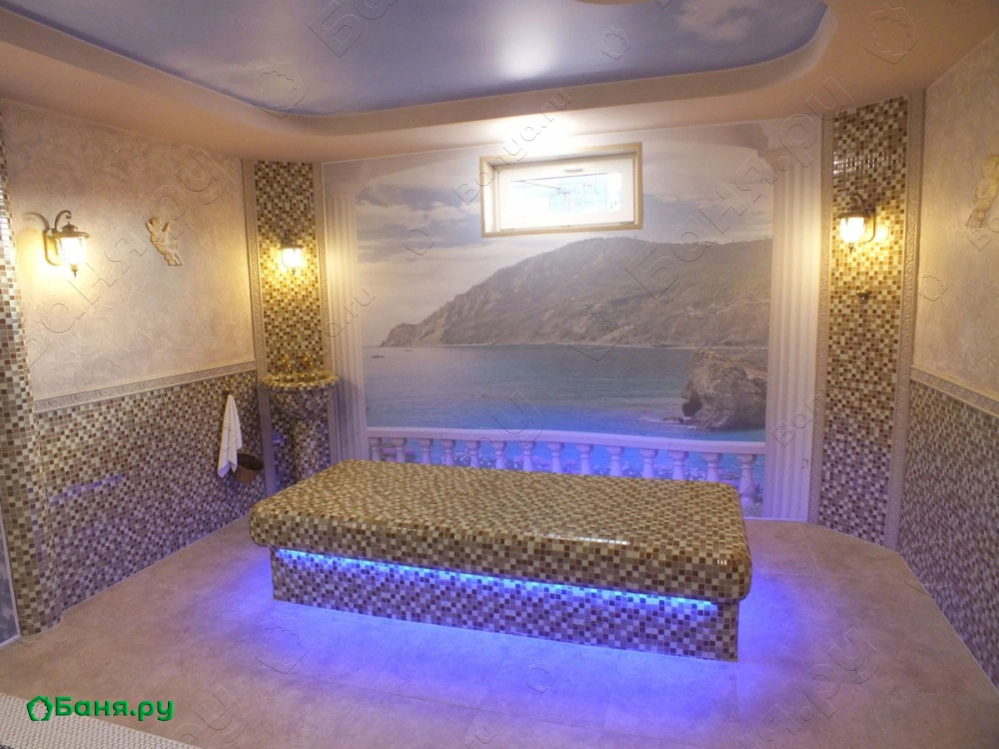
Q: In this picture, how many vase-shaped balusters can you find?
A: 14